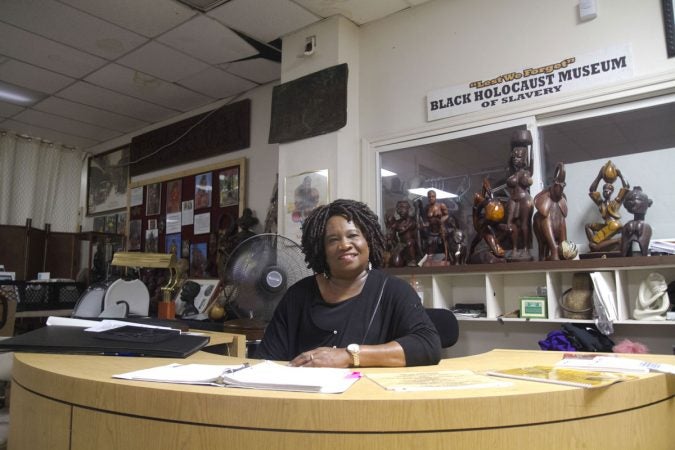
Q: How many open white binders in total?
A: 1